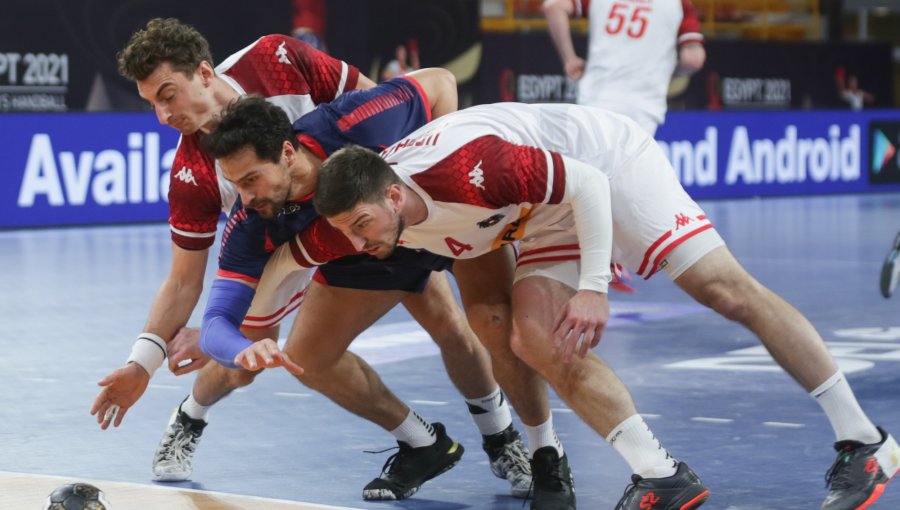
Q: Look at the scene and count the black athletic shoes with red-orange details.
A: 2